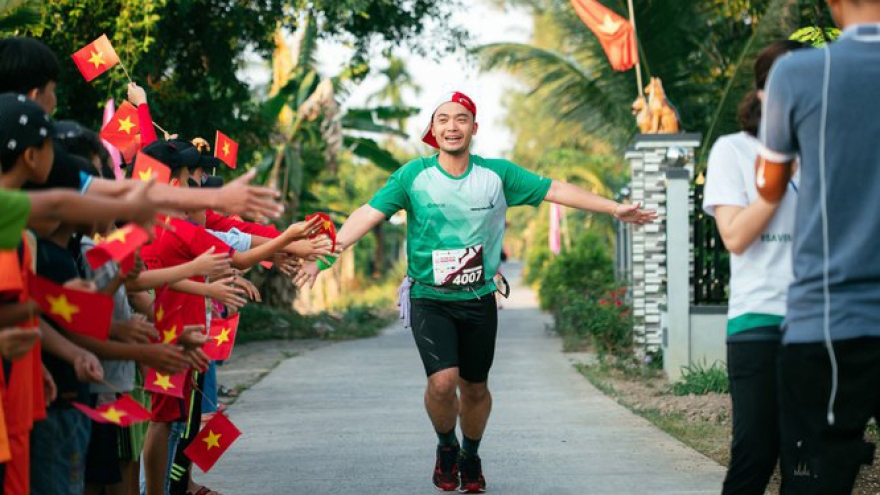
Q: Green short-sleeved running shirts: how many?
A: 1